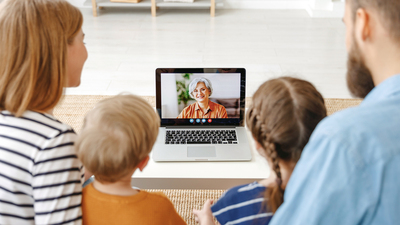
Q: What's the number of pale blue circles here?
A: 3